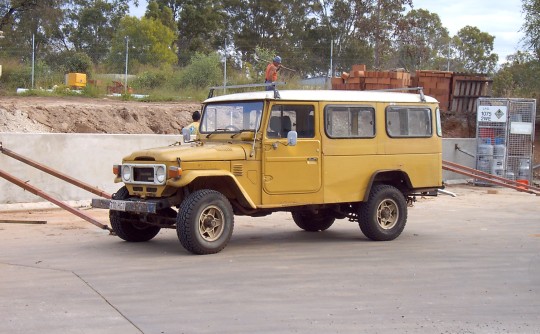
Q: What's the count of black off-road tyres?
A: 4